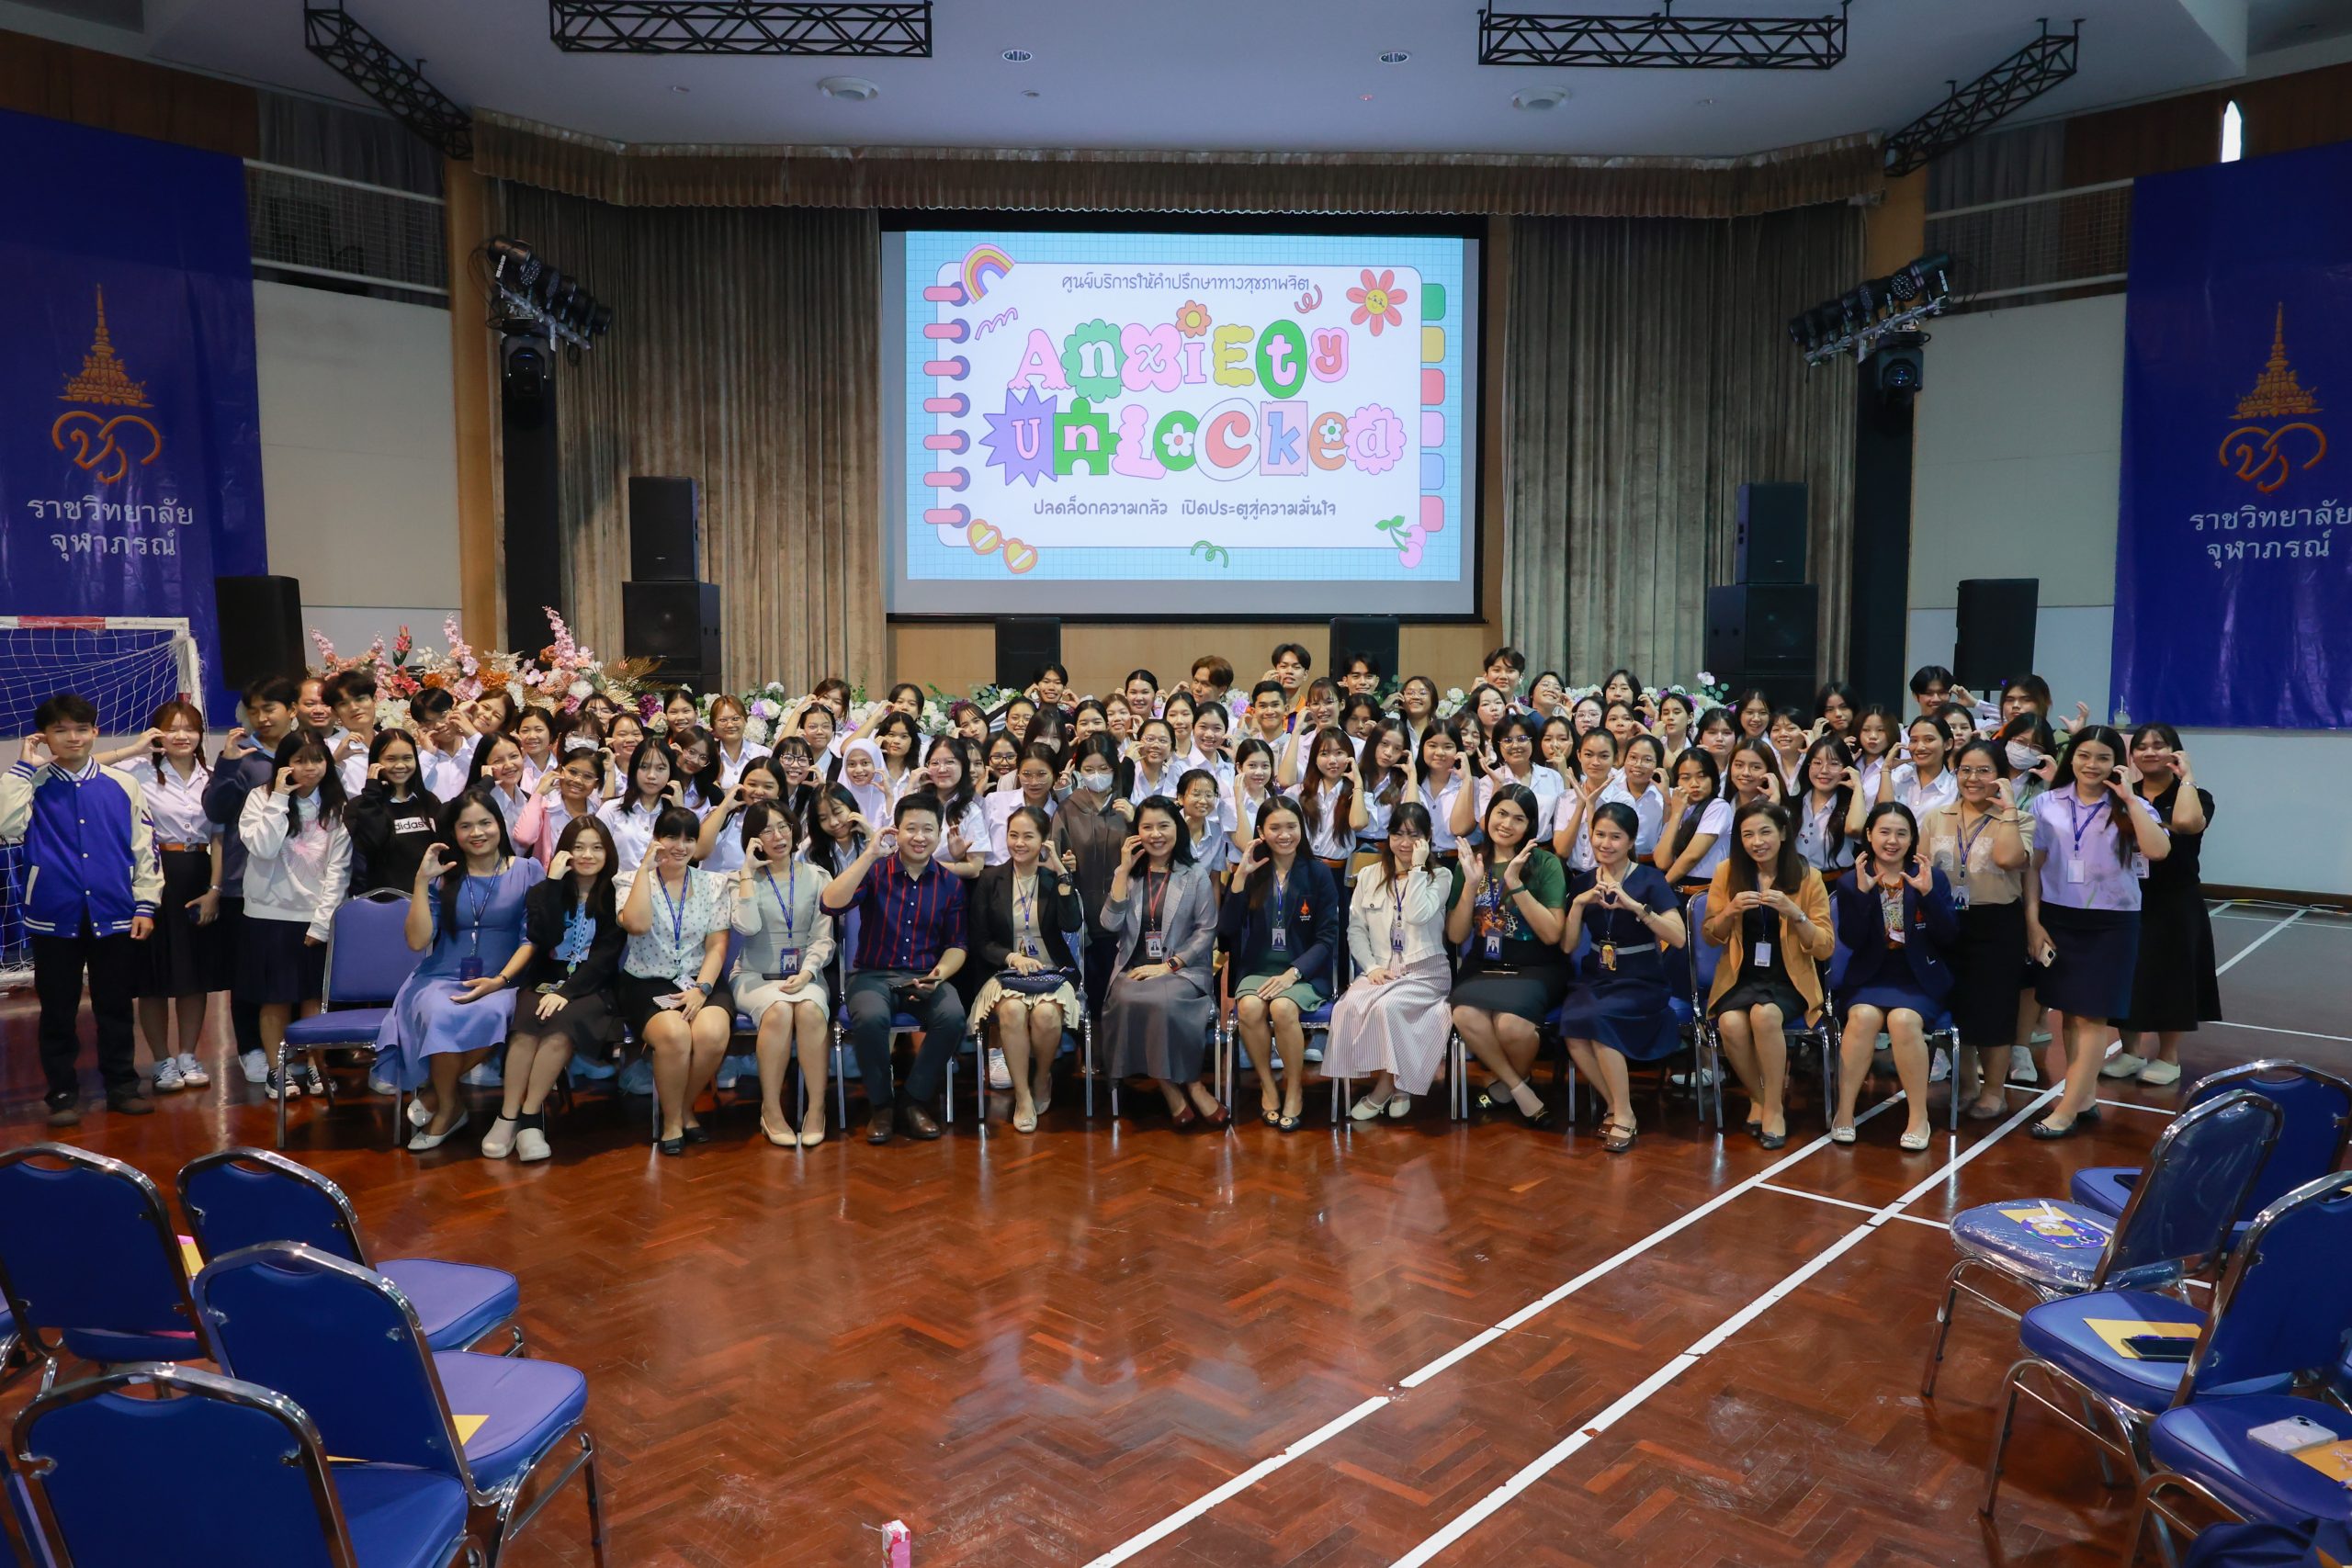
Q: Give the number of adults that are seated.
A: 13